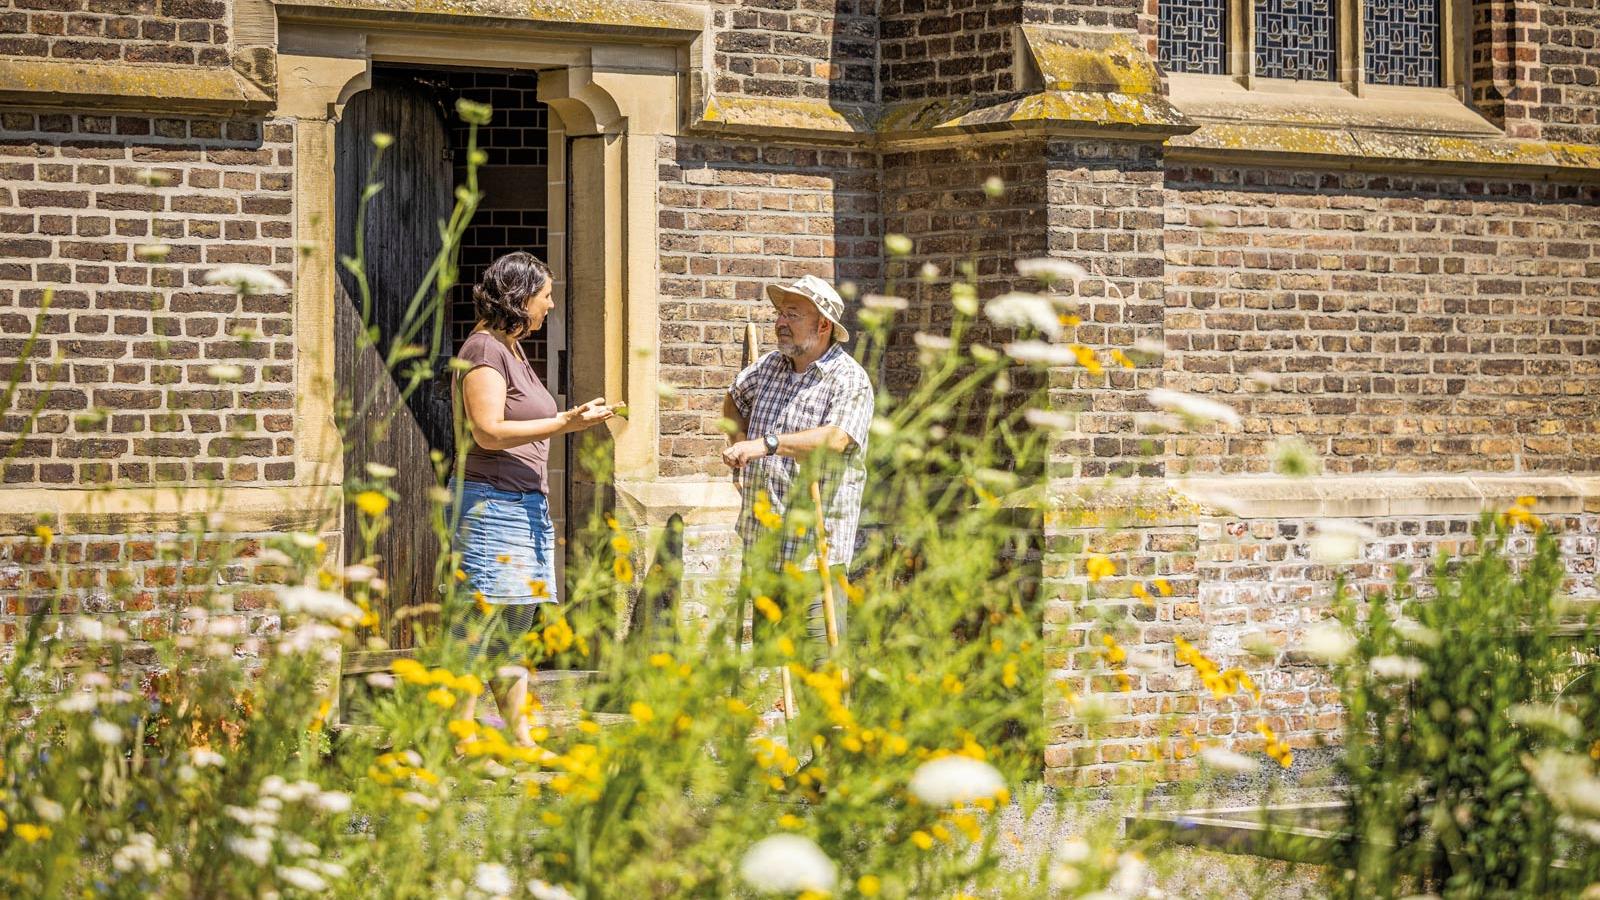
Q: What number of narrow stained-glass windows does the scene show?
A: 3